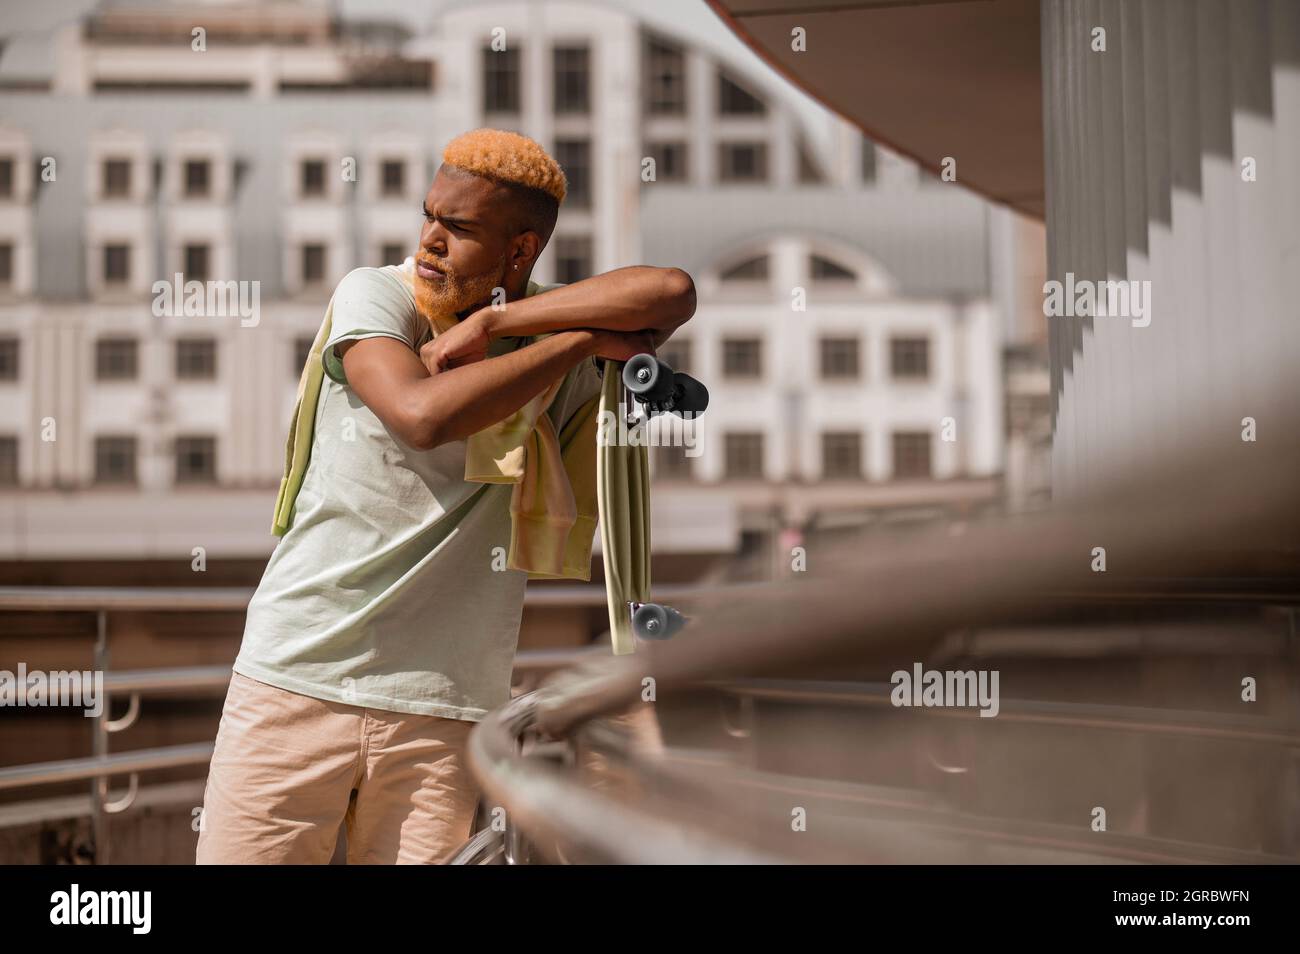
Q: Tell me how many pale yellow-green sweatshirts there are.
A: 1